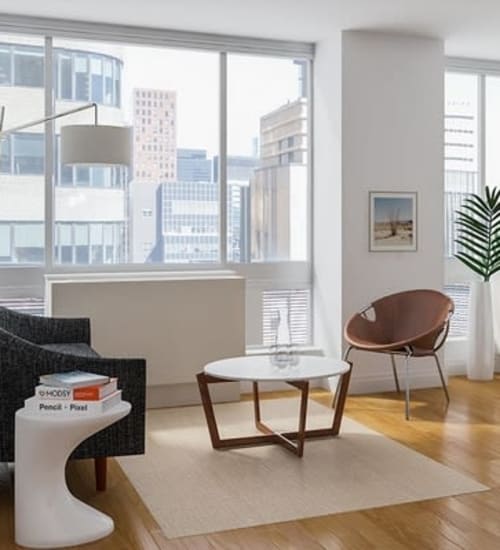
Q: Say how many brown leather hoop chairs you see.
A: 1